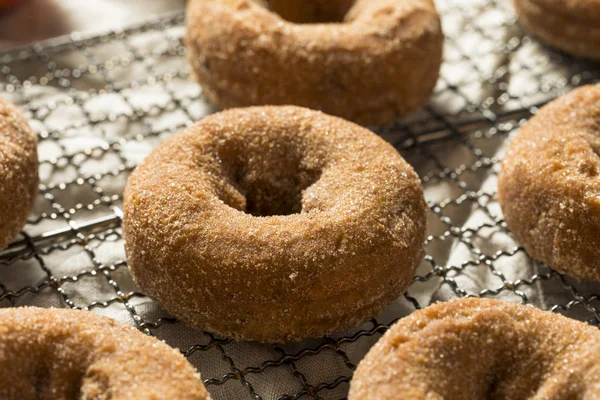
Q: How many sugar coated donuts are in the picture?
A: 7